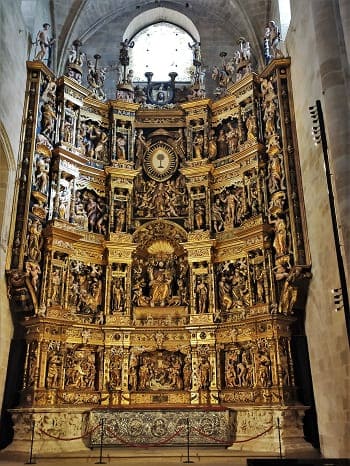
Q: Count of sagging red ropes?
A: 3